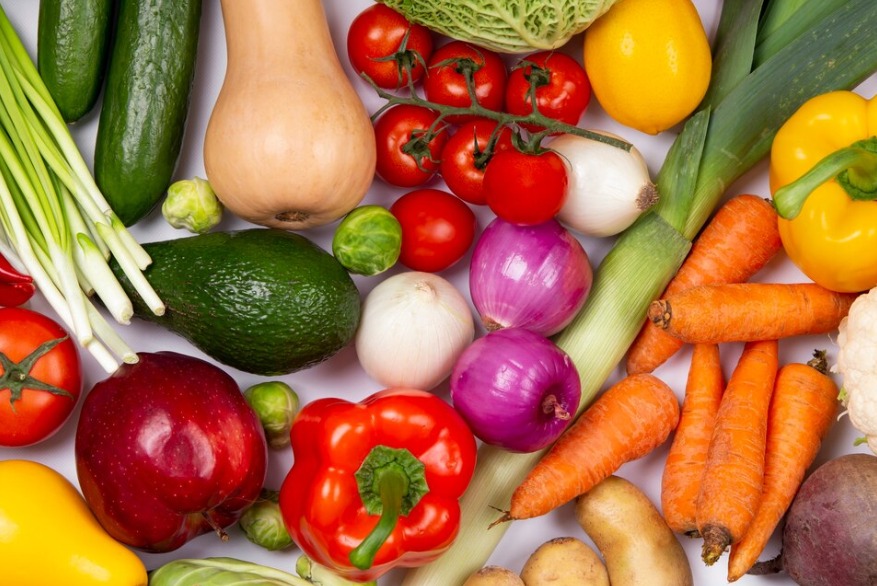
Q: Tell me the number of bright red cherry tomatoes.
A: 7